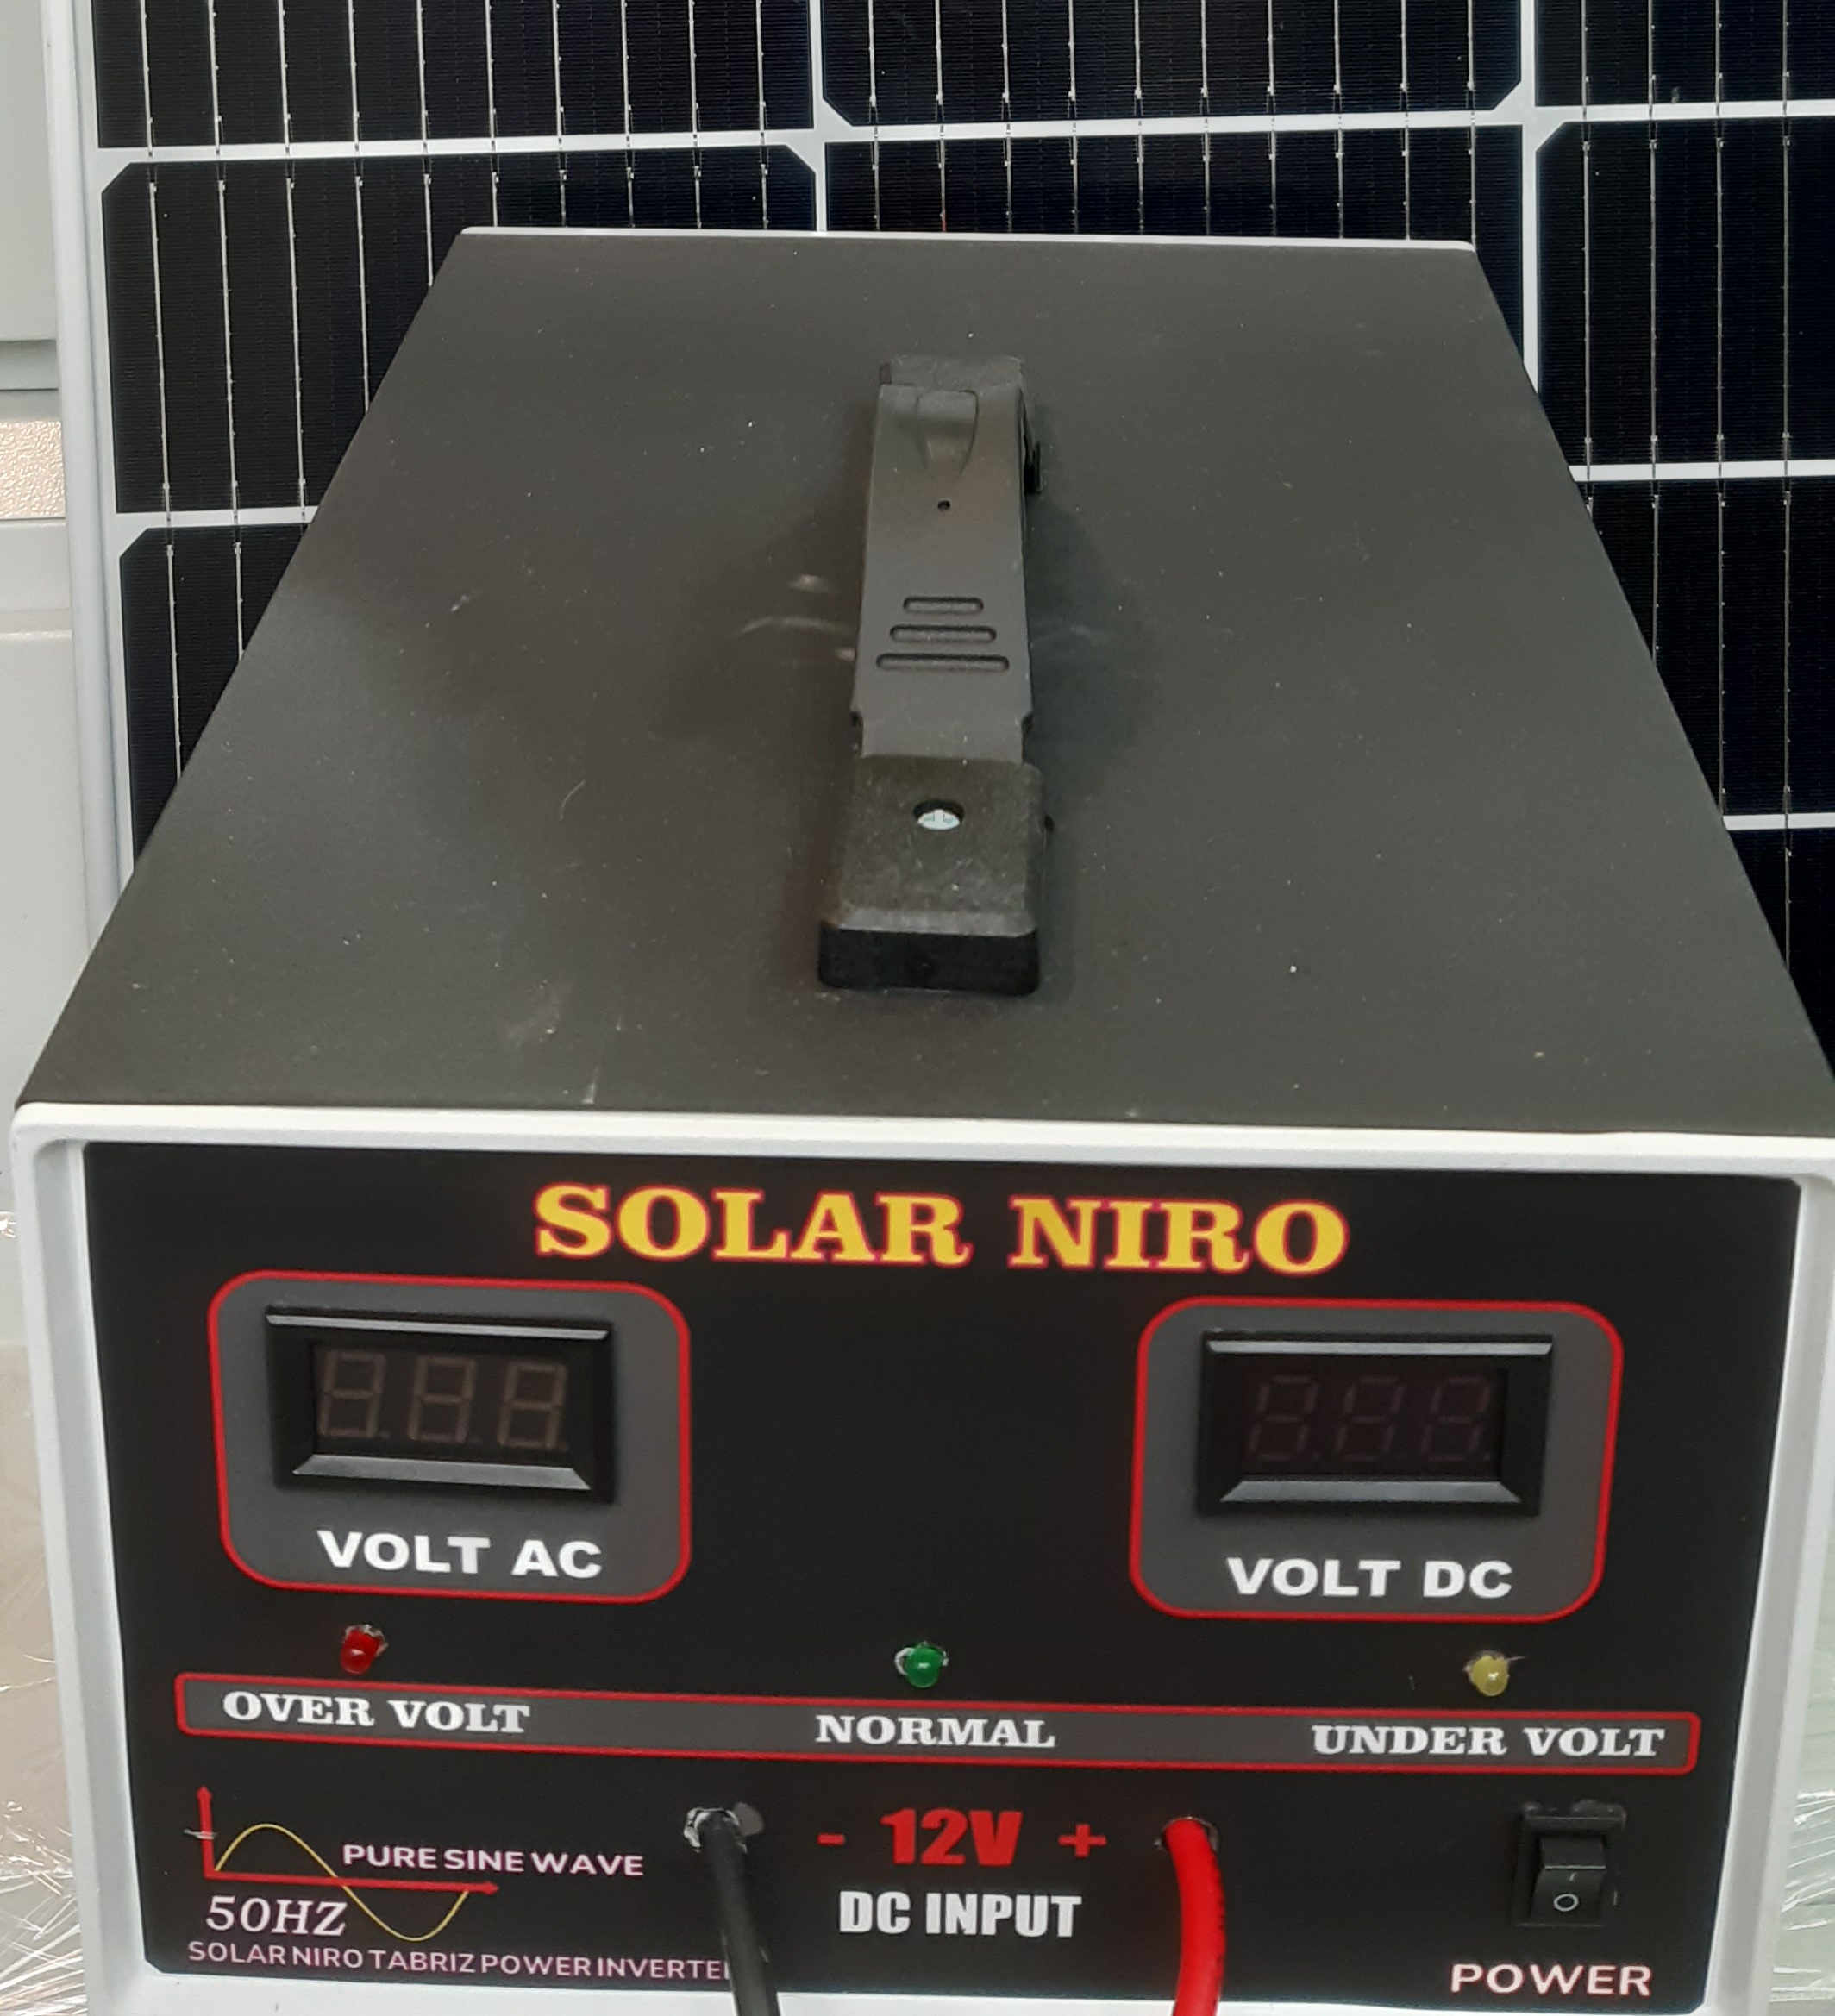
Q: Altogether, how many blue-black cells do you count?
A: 9